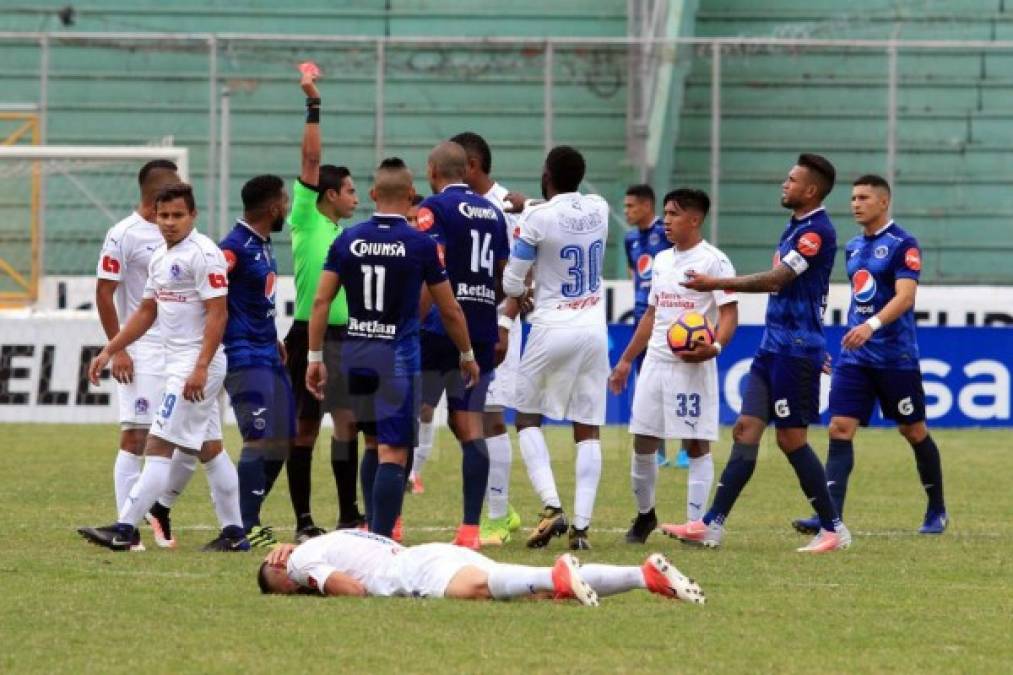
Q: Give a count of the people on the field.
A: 13